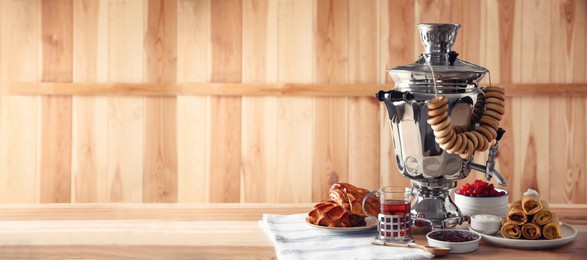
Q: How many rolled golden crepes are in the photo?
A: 6